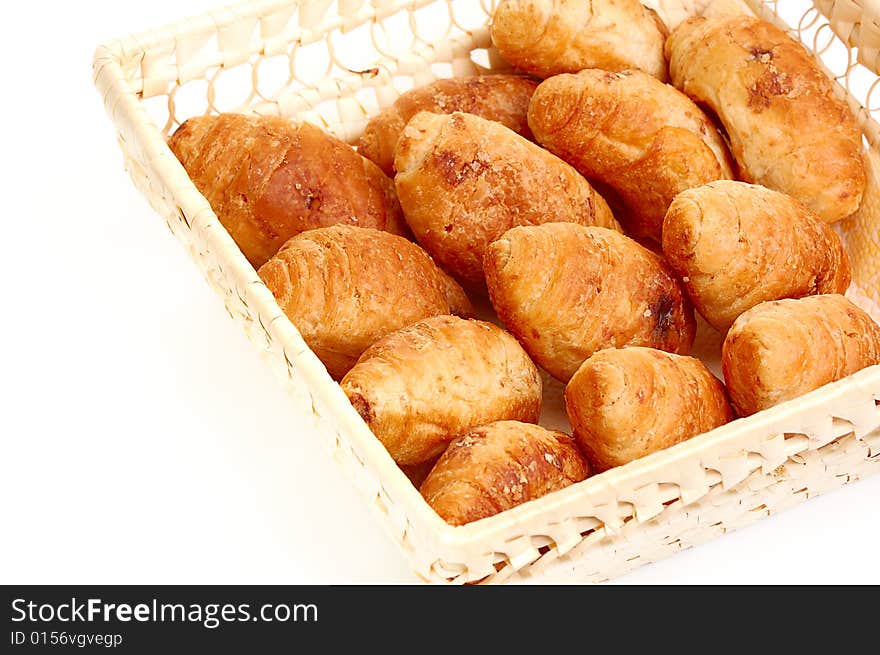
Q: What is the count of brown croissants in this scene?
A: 13